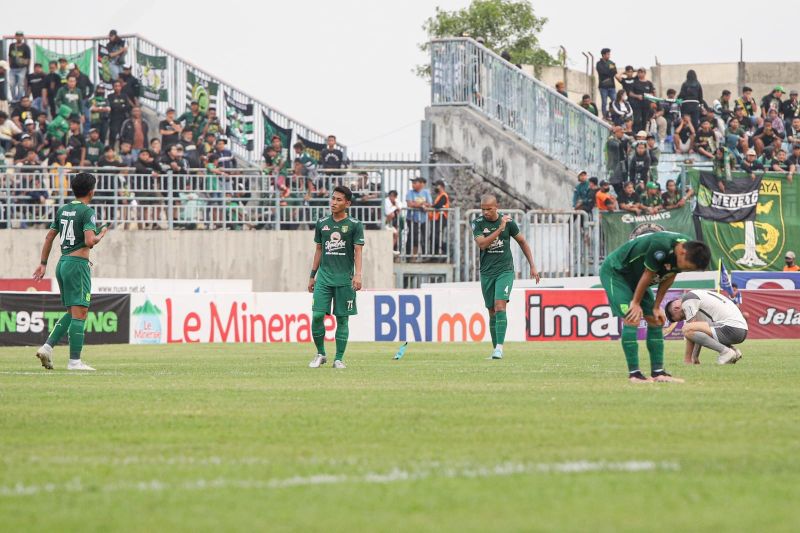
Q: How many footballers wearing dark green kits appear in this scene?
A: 4